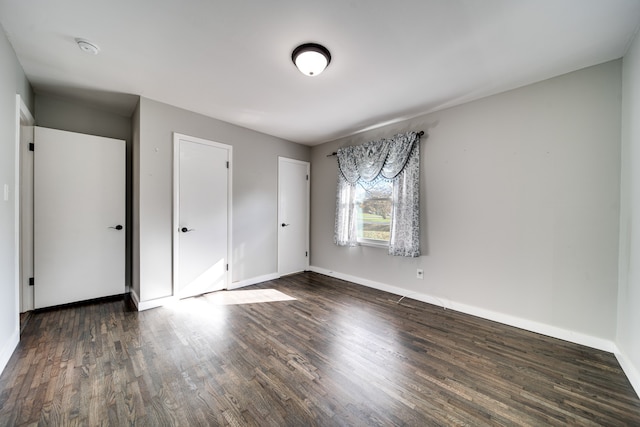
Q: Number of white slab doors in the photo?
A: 3